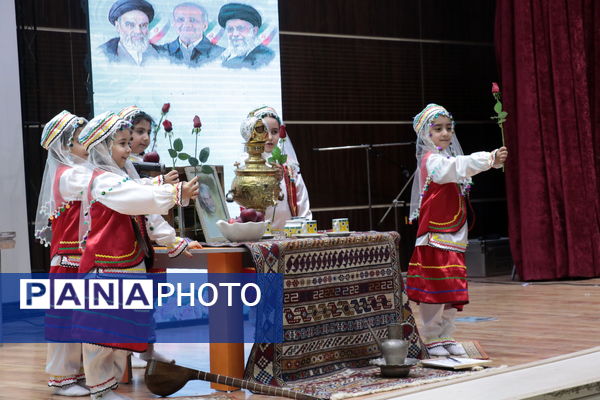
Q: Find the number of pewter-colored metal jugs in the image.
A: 1